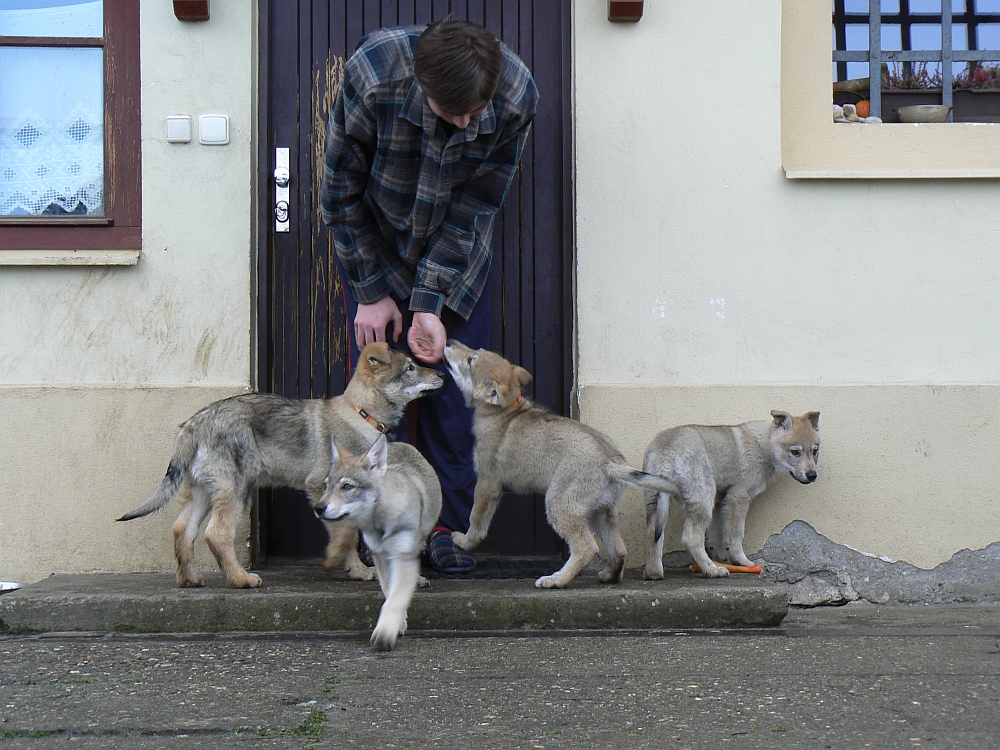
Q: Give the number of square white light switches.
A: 2